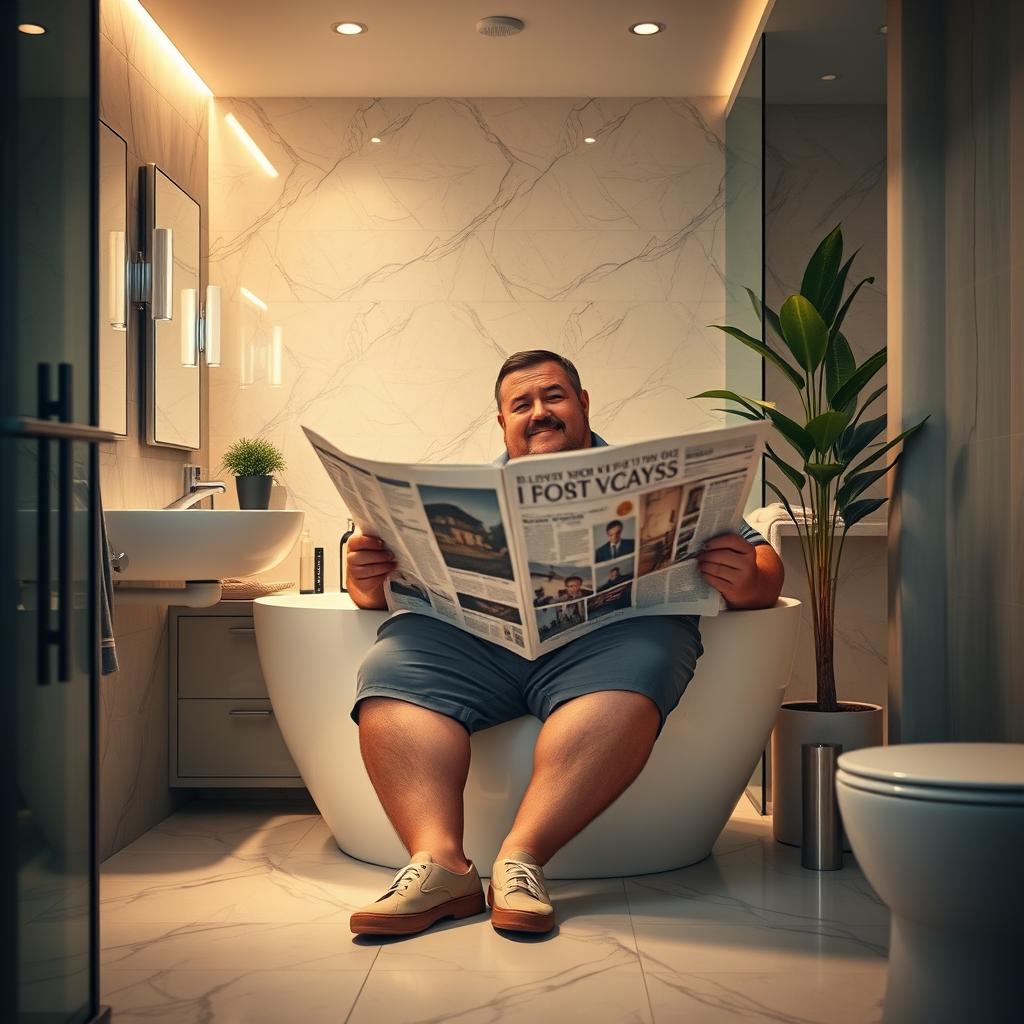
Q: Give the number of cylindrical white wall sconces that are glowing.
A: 4